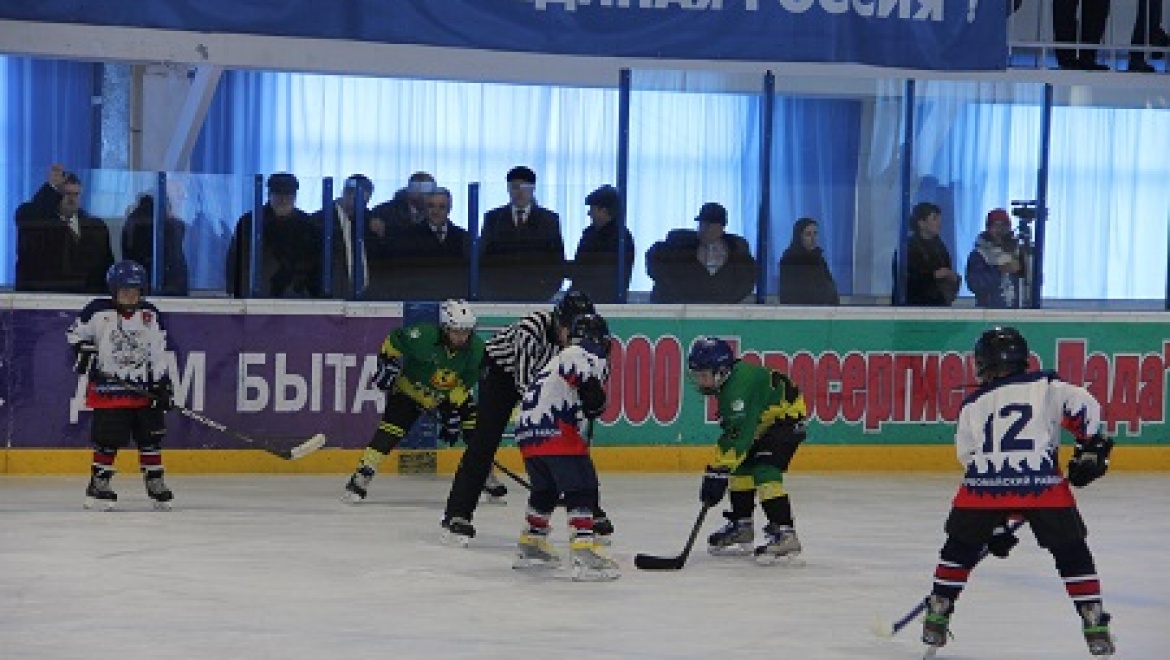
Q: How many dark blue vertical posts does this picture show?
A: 9